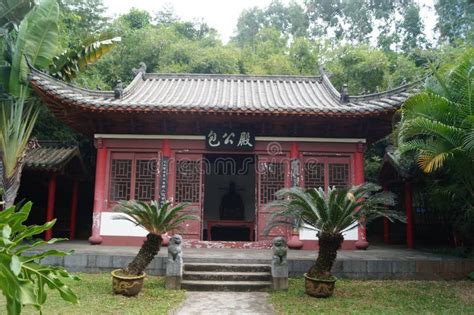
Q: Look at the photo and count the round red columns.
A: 8